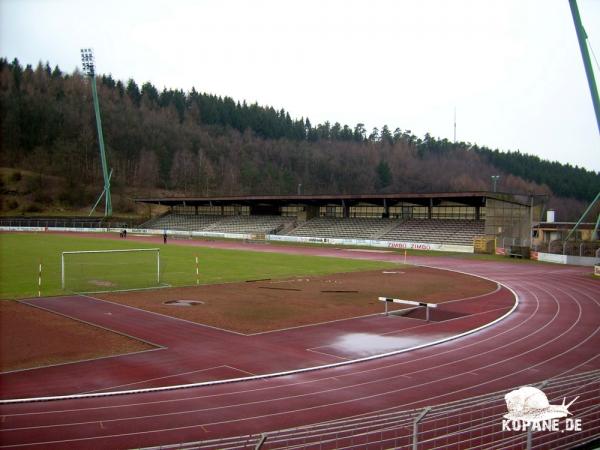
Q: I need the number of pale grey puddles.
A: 1